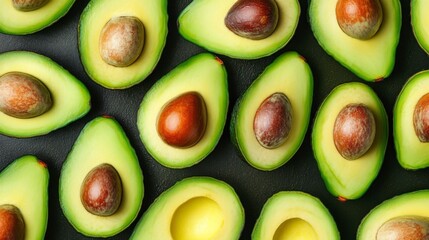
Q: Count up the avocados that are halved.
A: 15